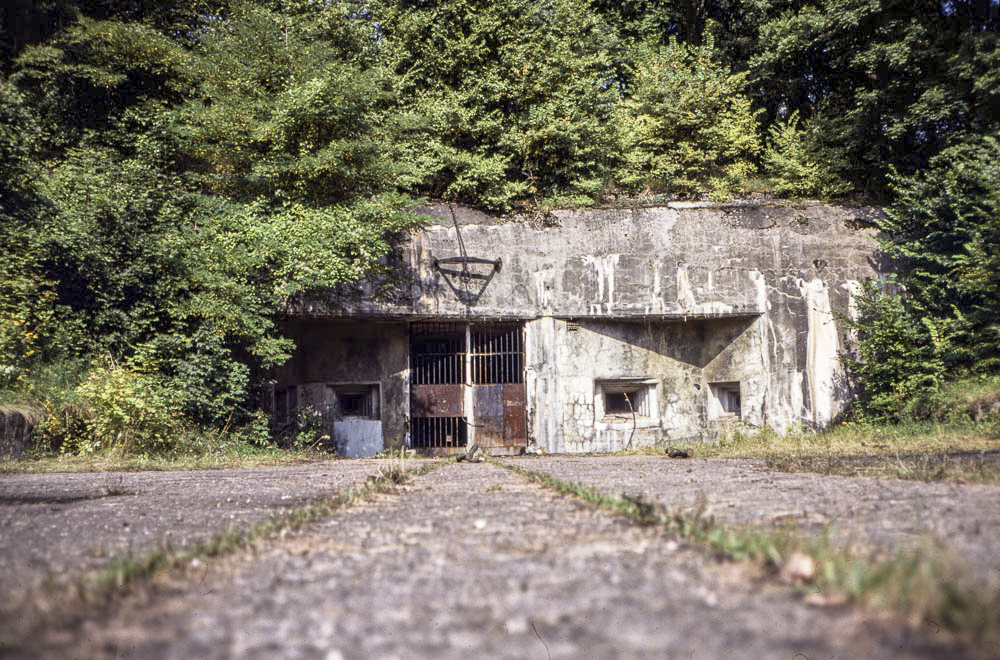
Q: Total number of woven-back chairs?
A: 0